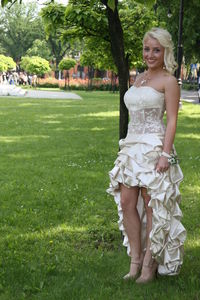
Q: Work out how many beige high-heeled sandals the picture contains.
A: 2